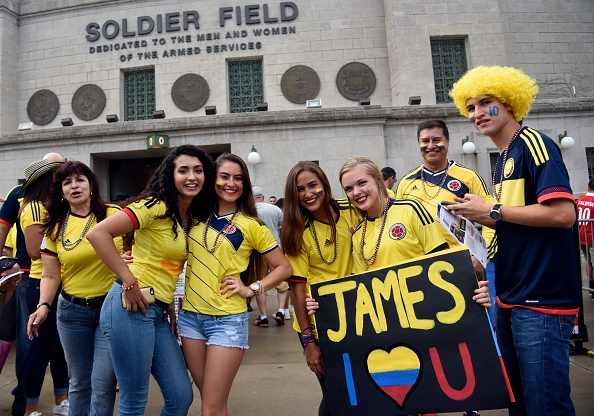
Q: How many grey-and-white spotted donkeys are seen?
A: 0